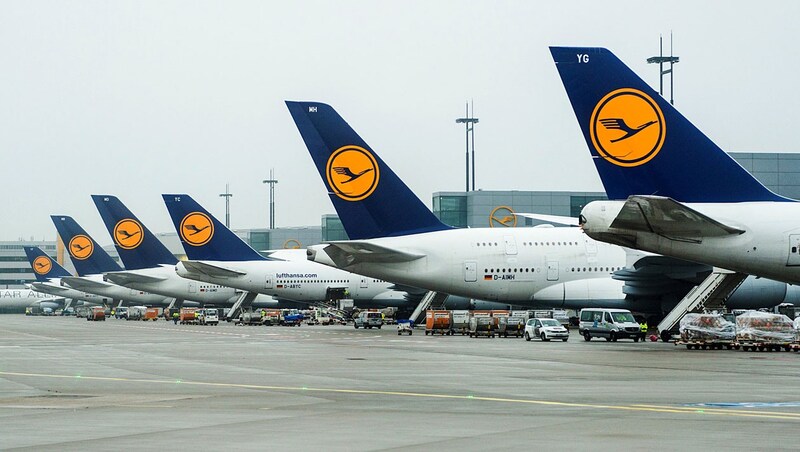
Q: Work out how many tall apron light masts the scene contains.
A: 4